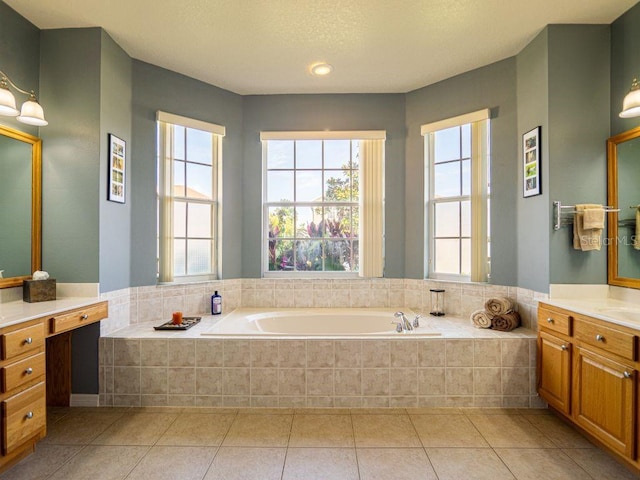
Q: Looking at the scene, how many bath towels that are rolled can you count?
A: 3